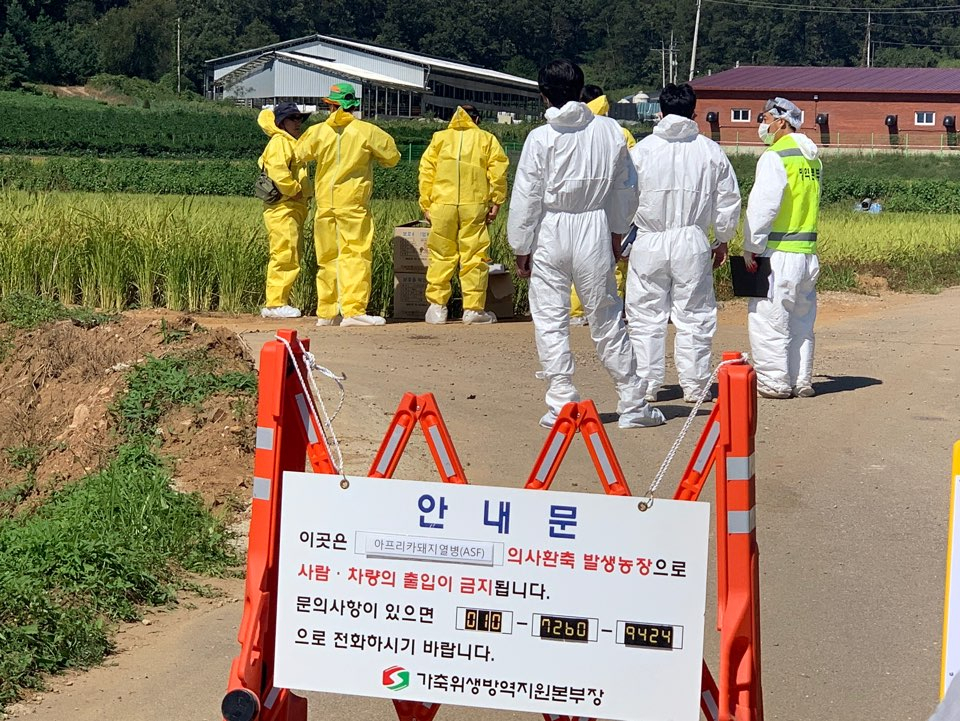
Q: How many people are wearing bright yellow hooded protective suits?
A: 4